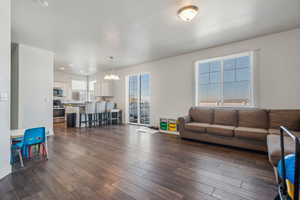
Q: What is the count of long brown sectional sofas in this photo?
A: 1